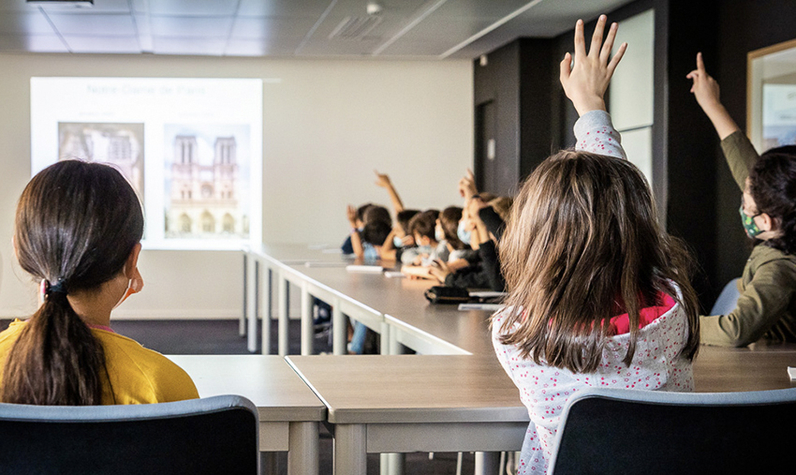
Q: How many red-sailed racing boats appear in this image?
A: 0